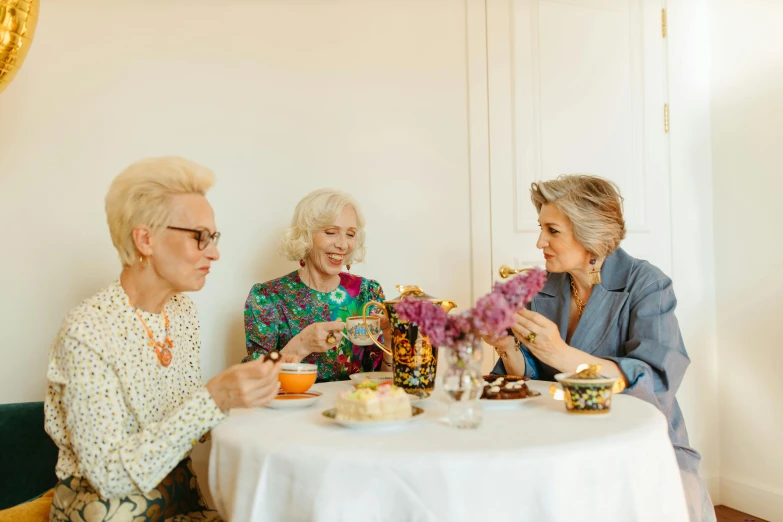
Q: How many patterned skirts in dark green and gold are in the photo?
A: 1